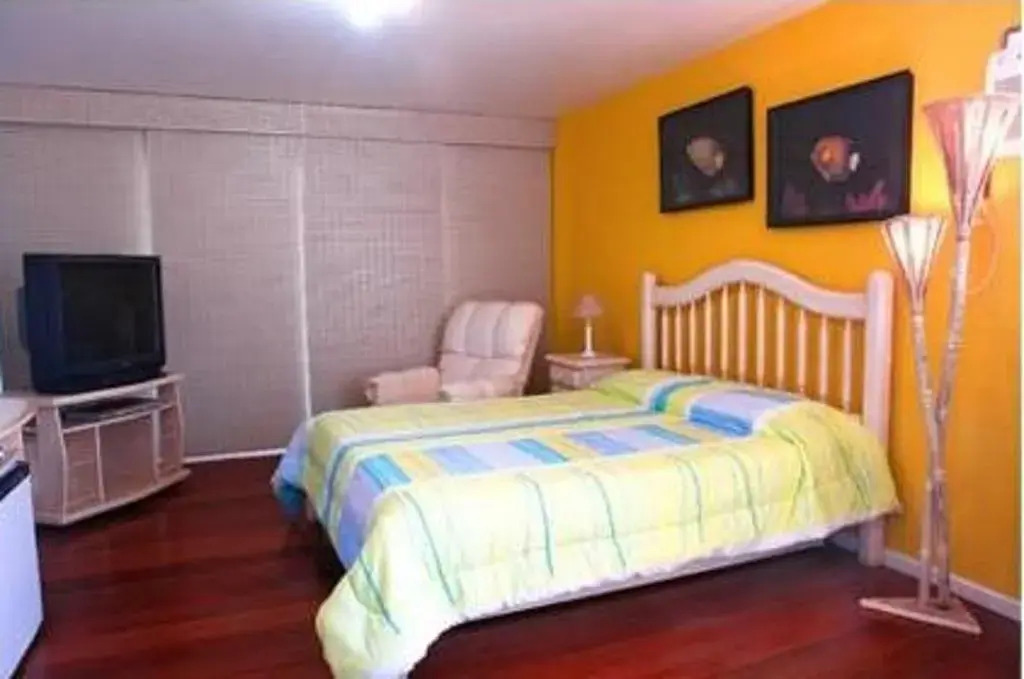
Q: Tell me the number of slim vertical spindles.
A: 11